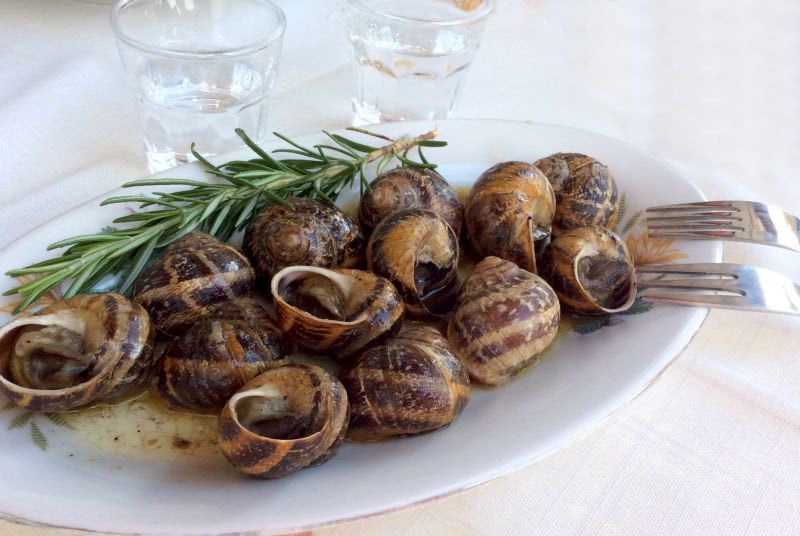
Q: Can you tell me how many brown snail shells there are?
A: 13